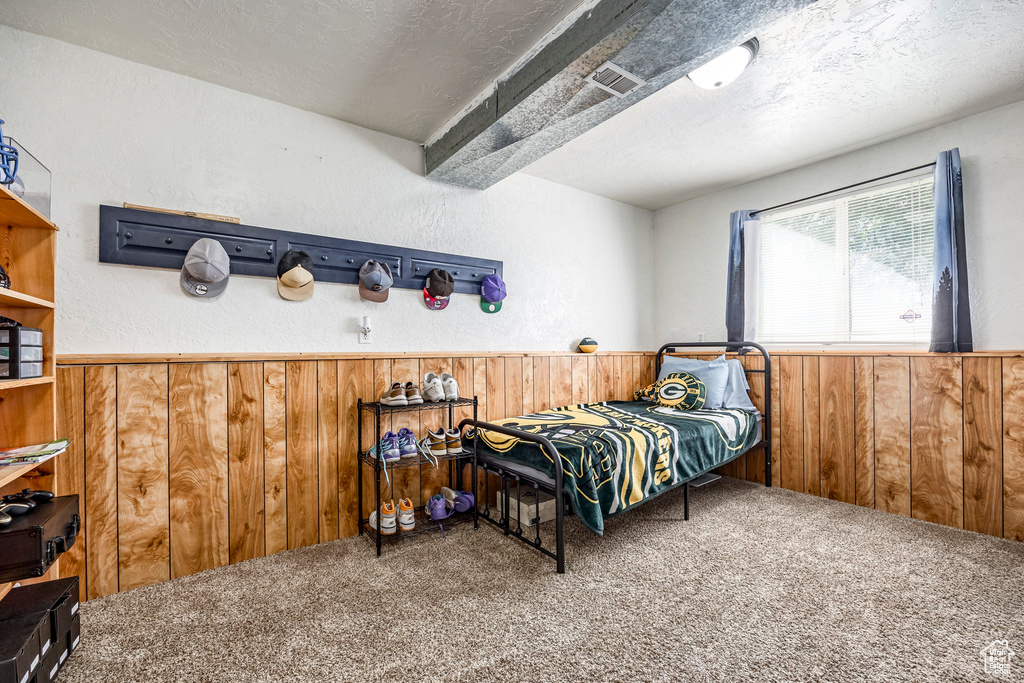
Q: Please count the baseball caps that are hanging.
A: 5